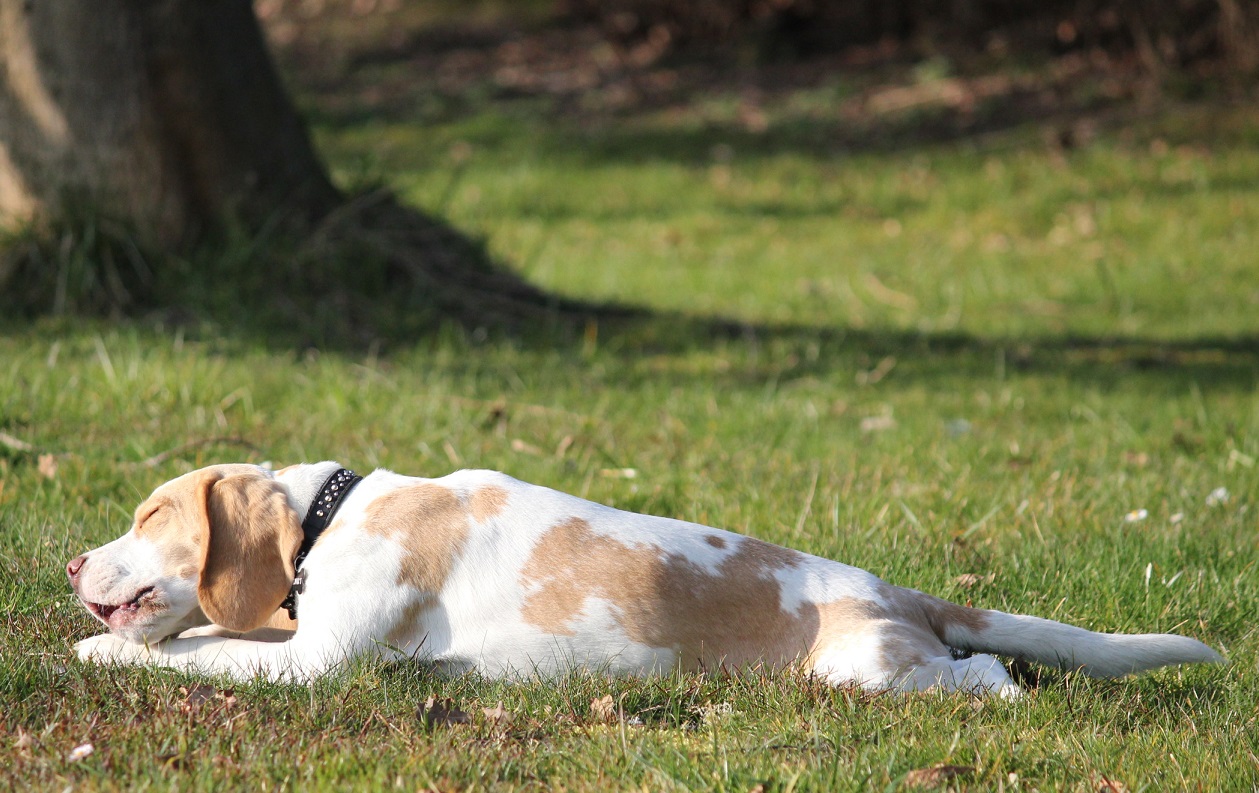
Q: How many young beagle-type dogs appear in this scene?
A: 1